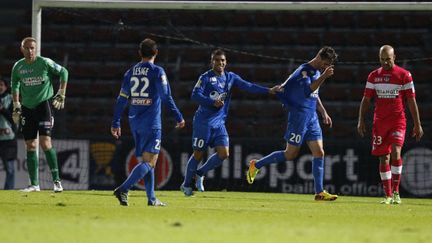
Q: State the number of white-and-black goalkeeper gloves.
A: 2